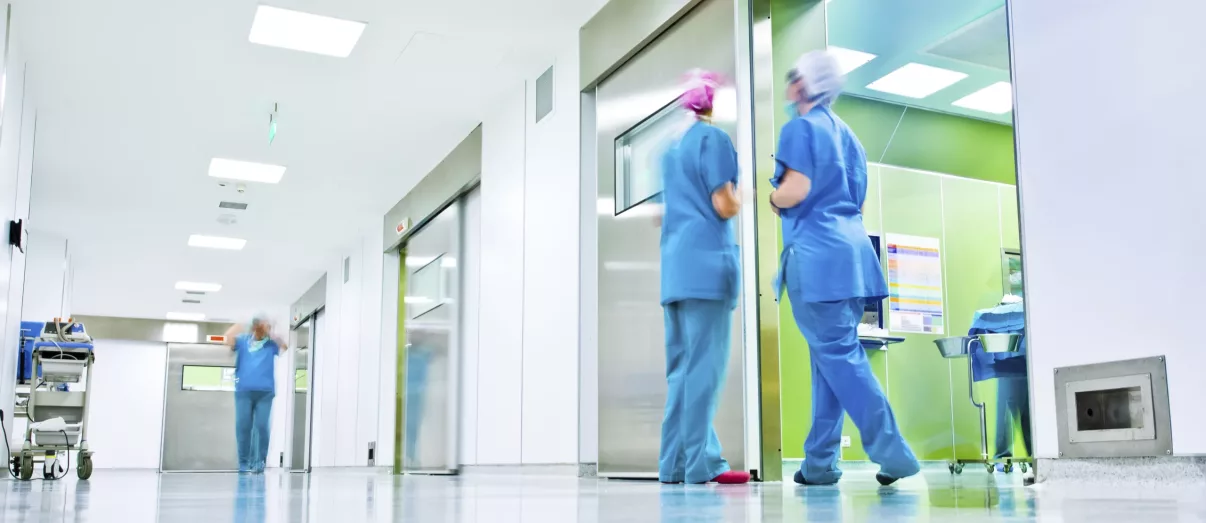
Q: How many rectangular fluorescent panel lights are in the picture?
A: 8